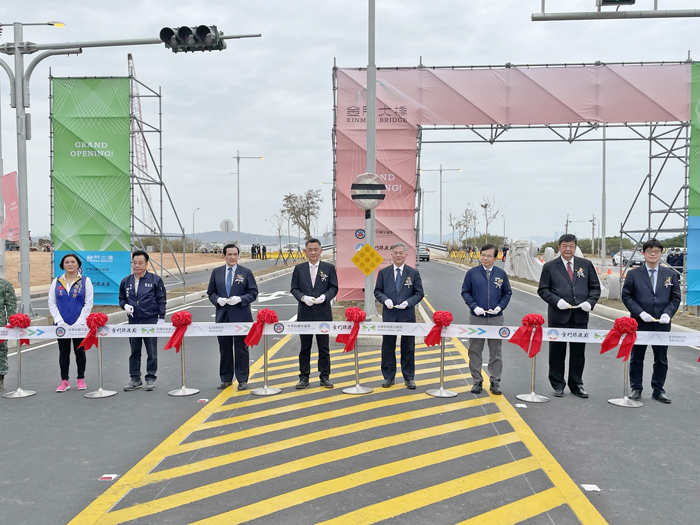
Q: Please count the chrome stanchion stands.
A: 8